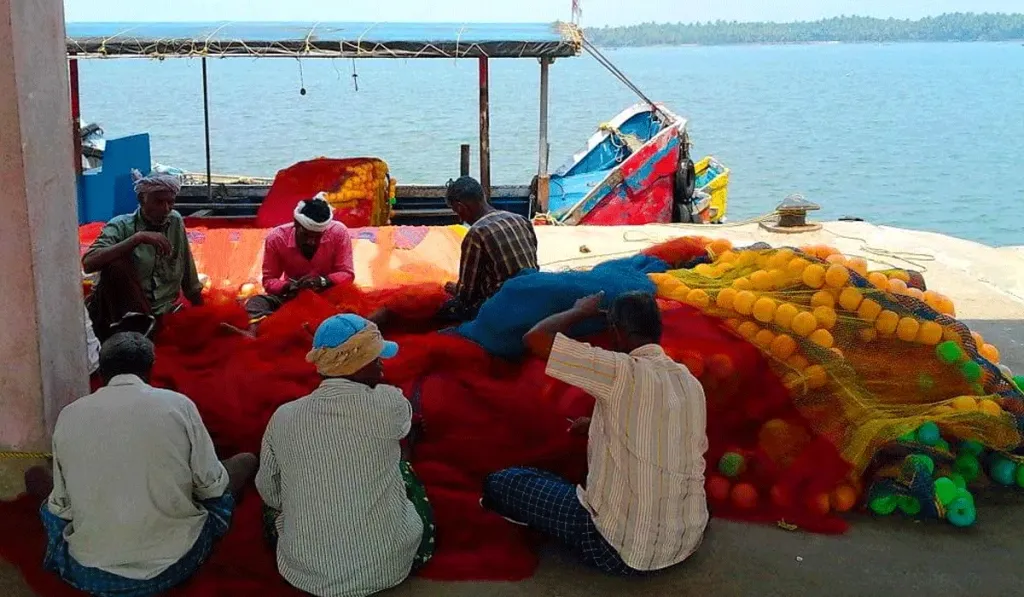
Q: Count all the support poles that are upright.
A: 4